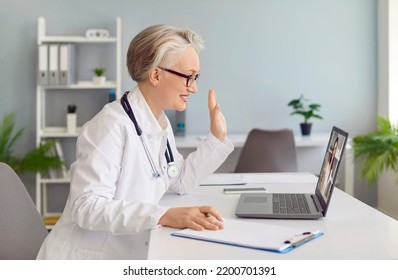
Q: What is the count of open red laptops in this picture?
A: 0